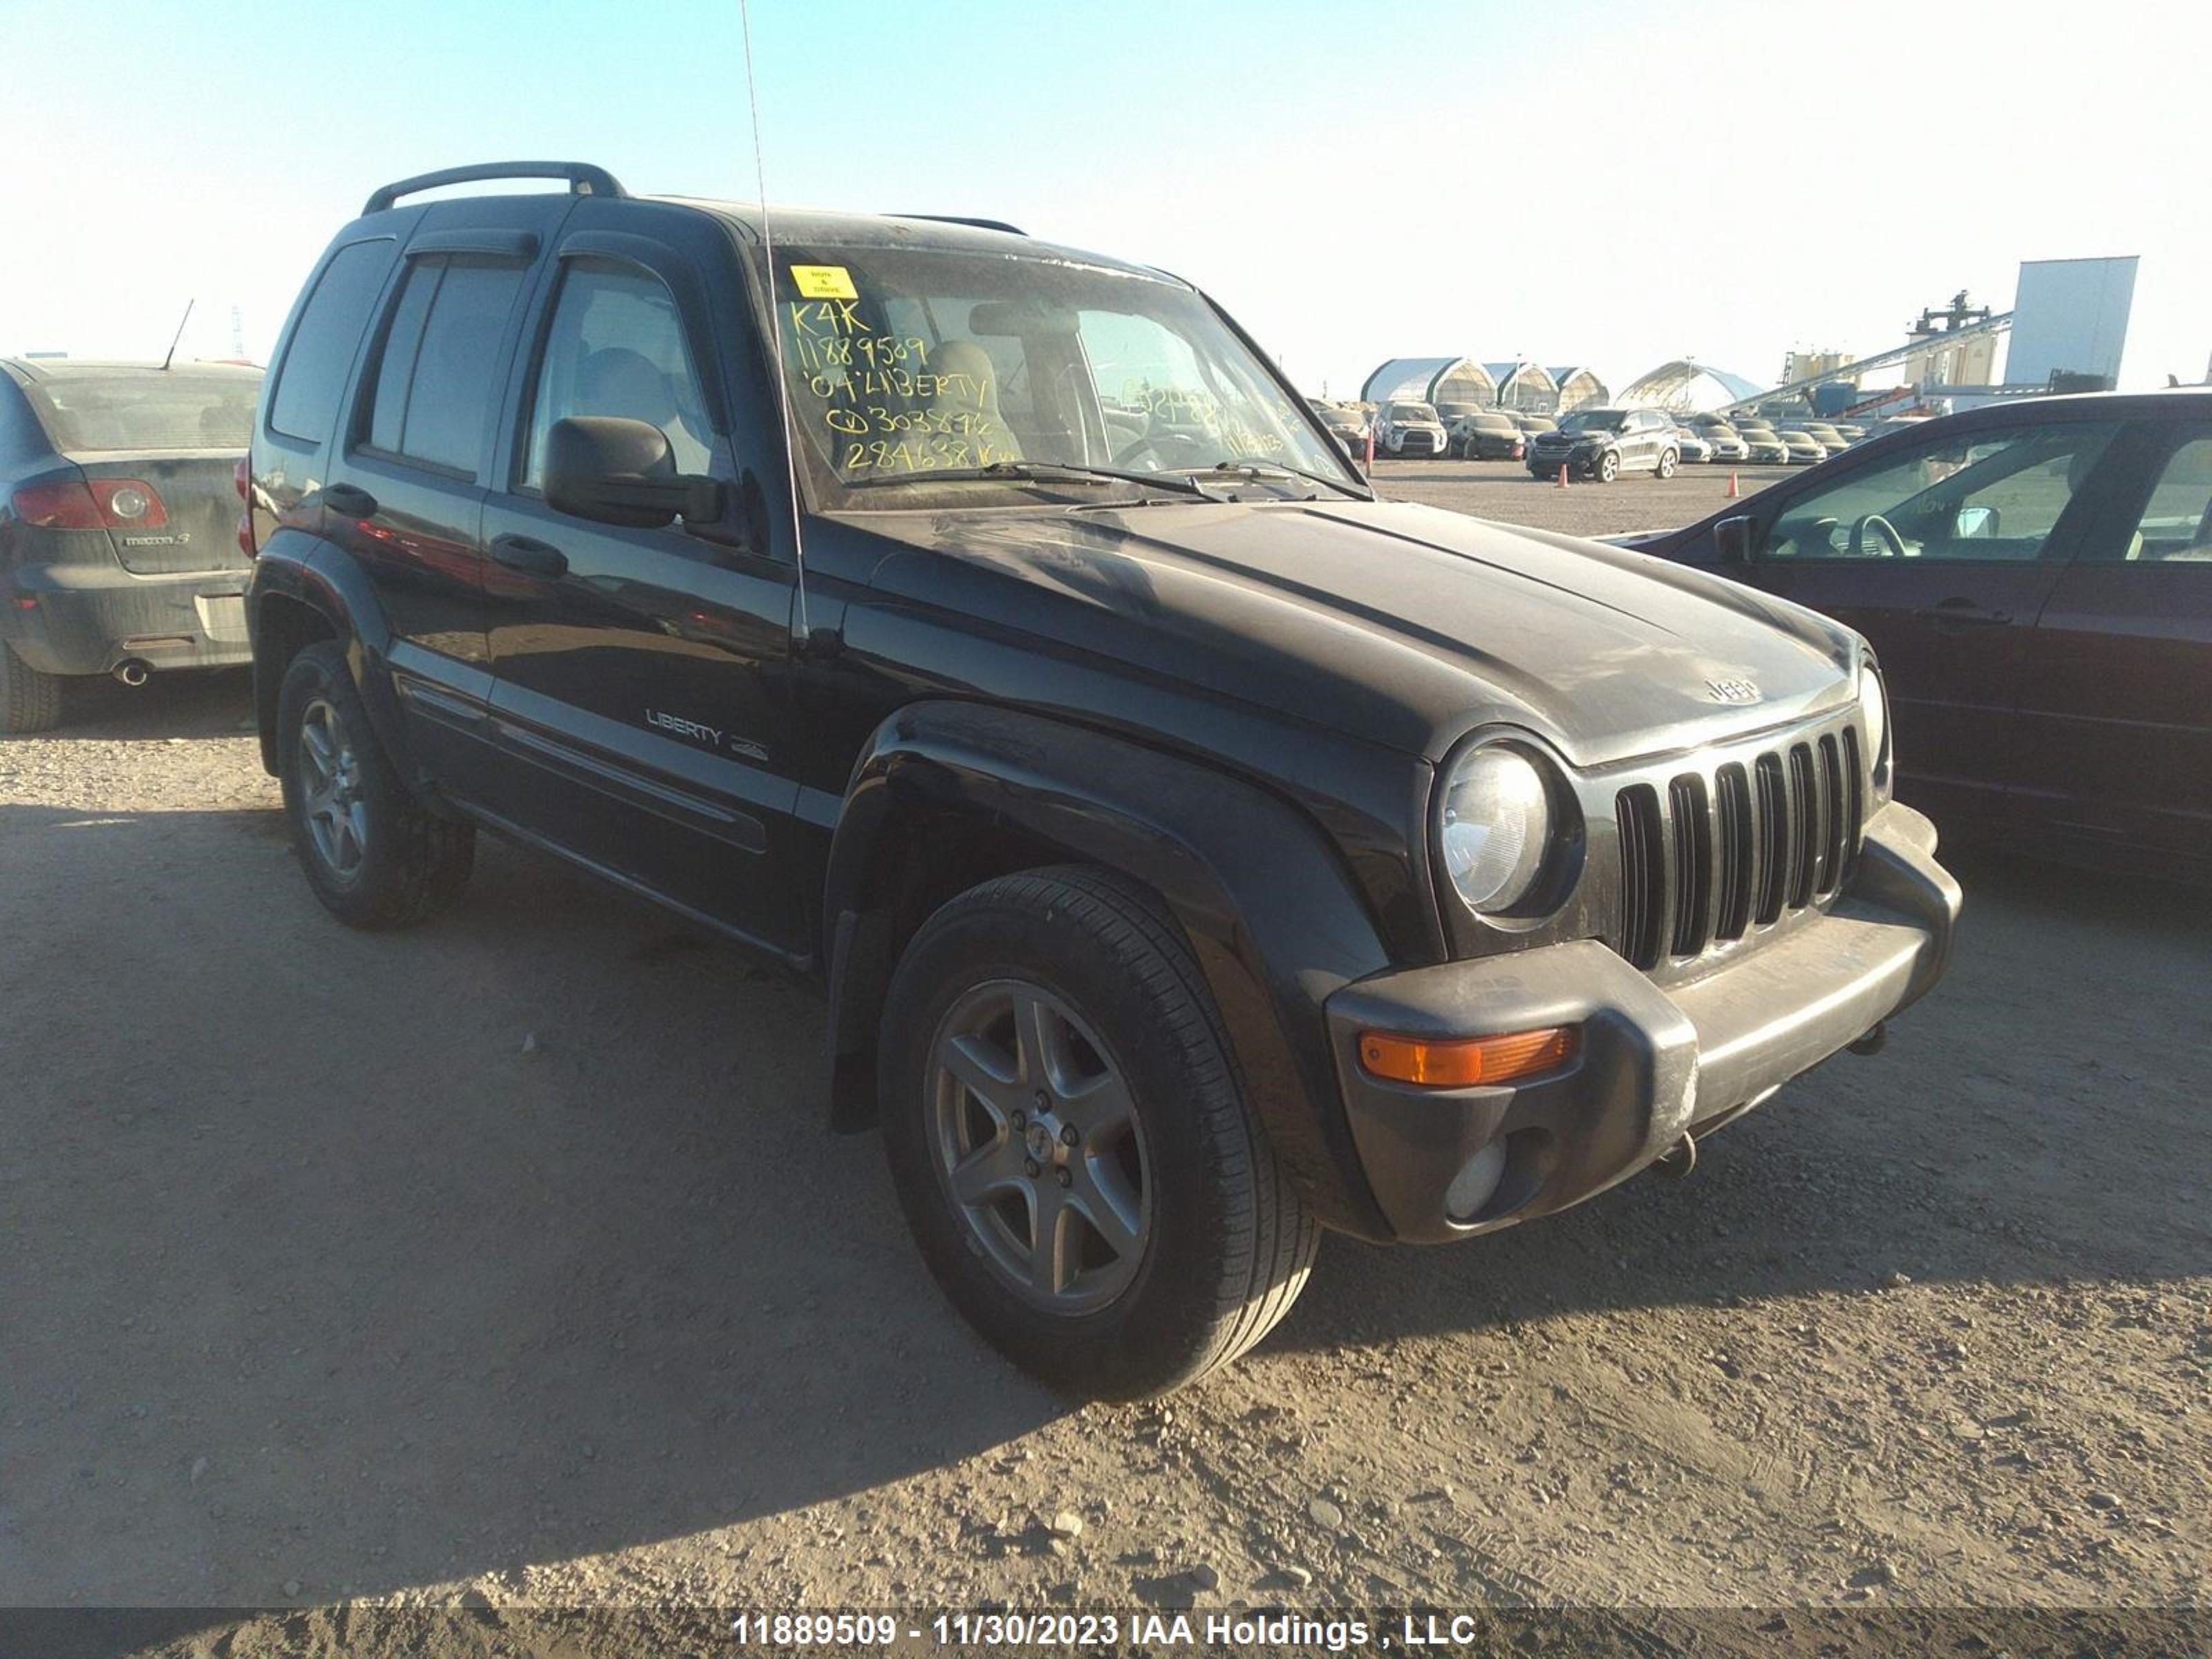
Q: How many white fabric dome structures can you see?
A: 4